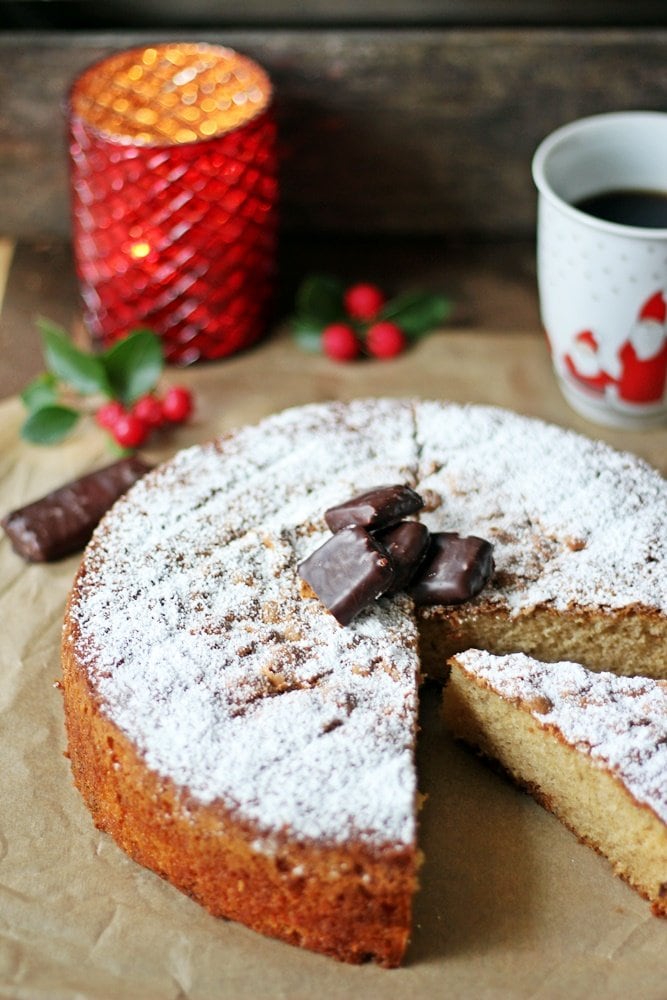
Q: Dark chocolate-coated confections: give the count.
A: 5